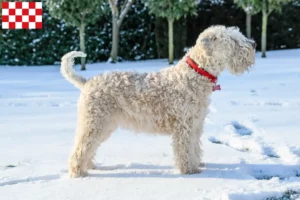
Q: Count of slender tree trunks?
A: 5